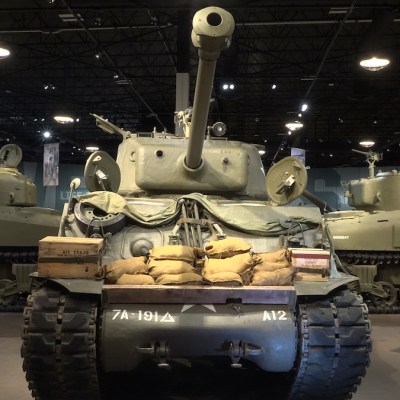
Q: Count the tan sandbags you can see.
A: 11